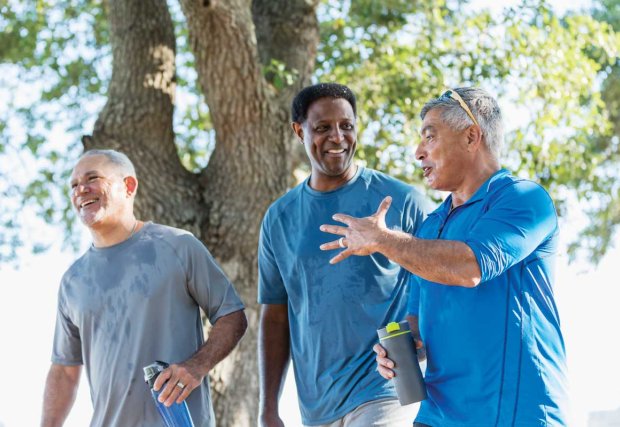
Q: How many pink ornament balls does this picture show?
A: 0